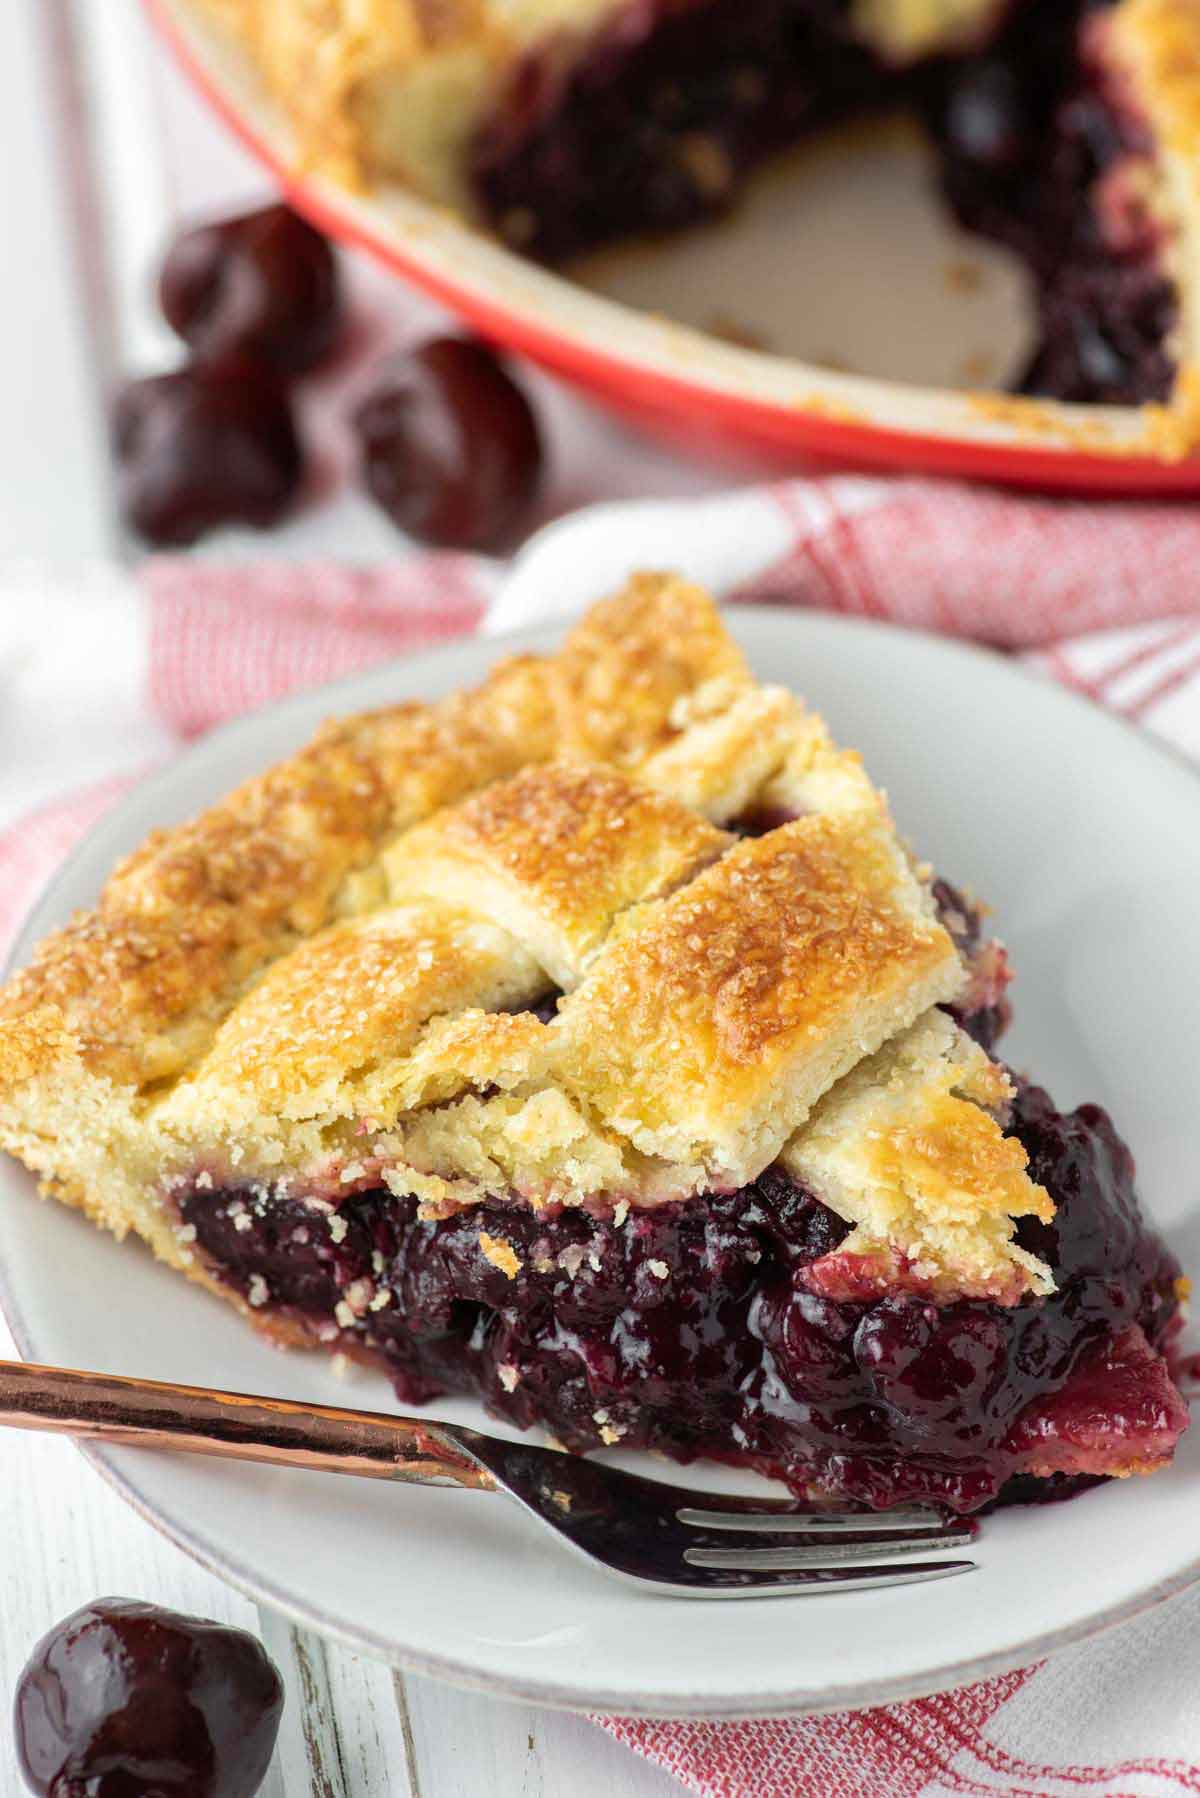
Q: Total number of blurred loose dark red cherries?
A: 3